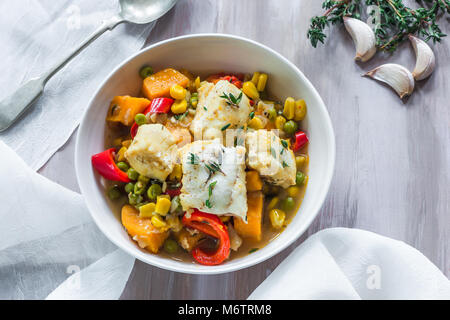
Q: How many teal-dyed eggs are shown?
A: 0